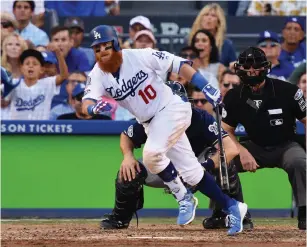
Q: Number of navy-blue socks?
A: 2